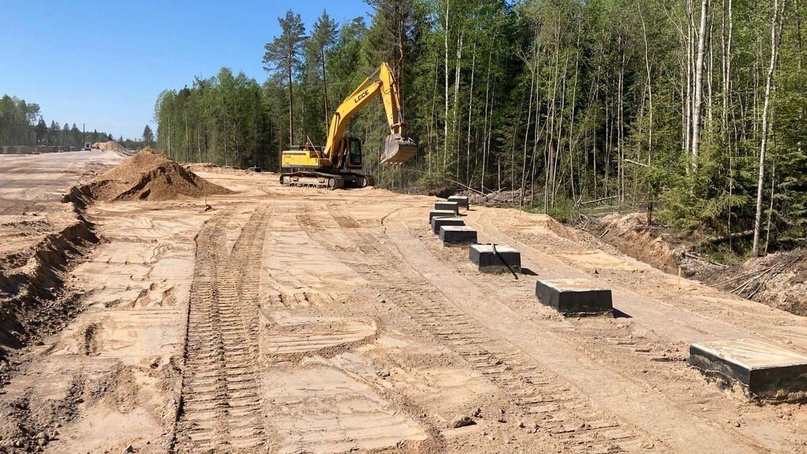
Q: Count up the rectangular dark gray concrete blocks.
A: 8